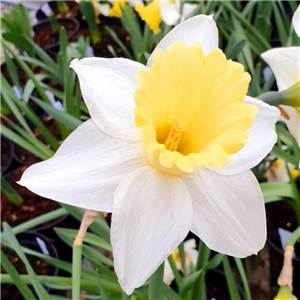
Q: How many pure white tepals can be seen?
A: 6